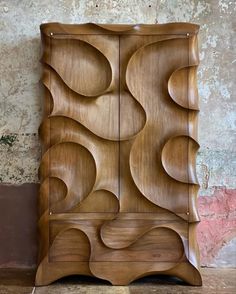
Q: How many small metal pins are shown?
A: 4